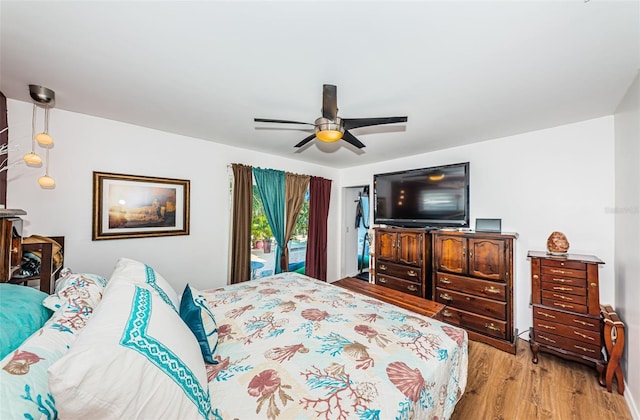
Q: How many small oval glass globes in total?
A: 3